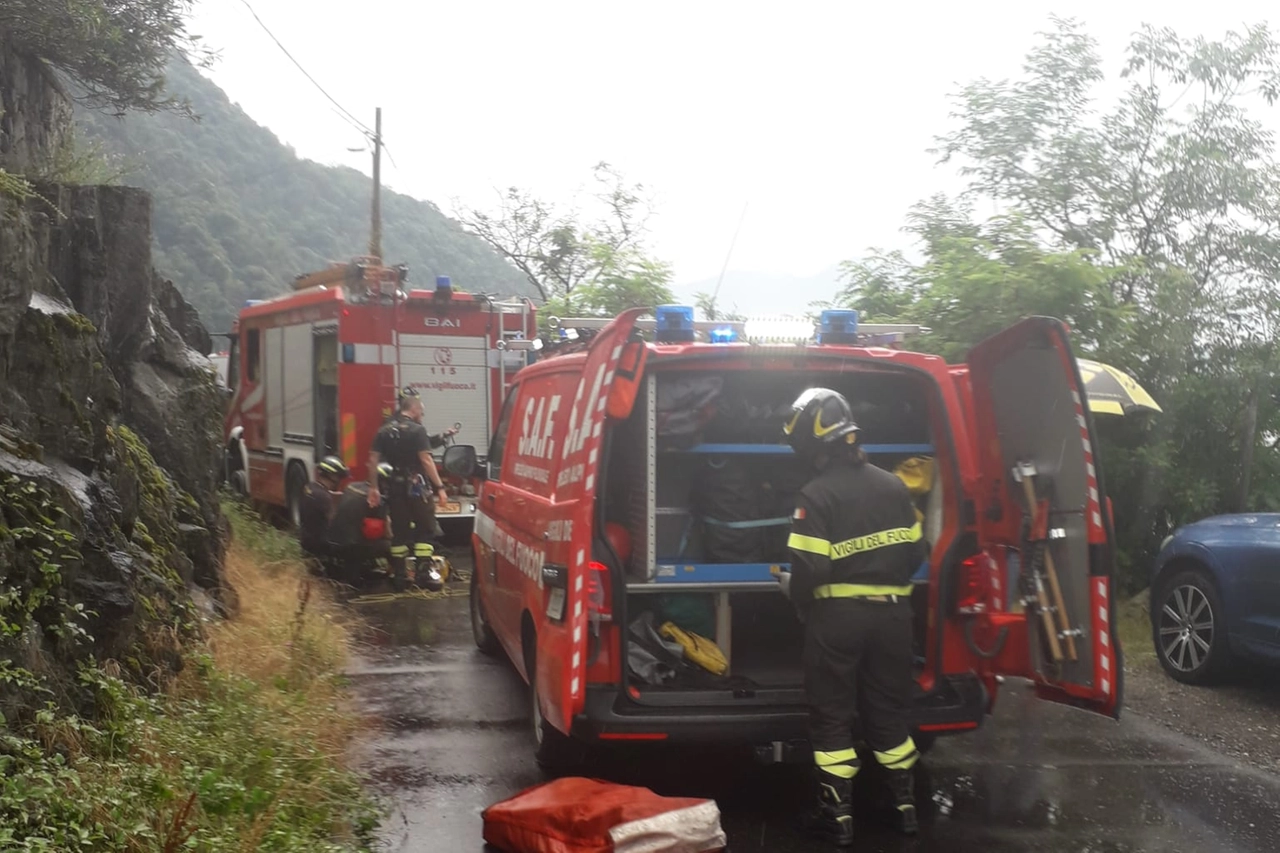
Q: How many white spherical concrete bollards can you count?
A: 0